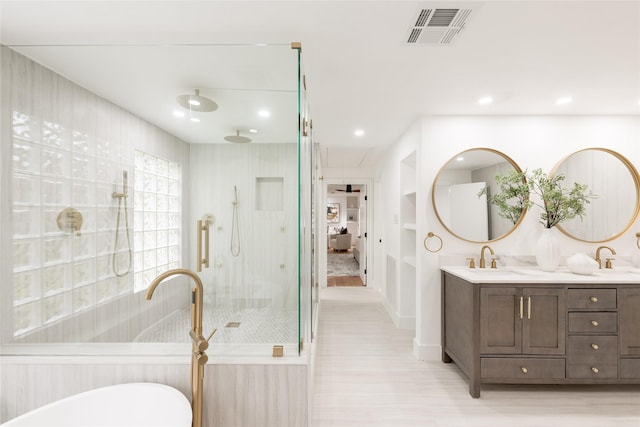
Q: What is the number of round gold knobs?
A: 5